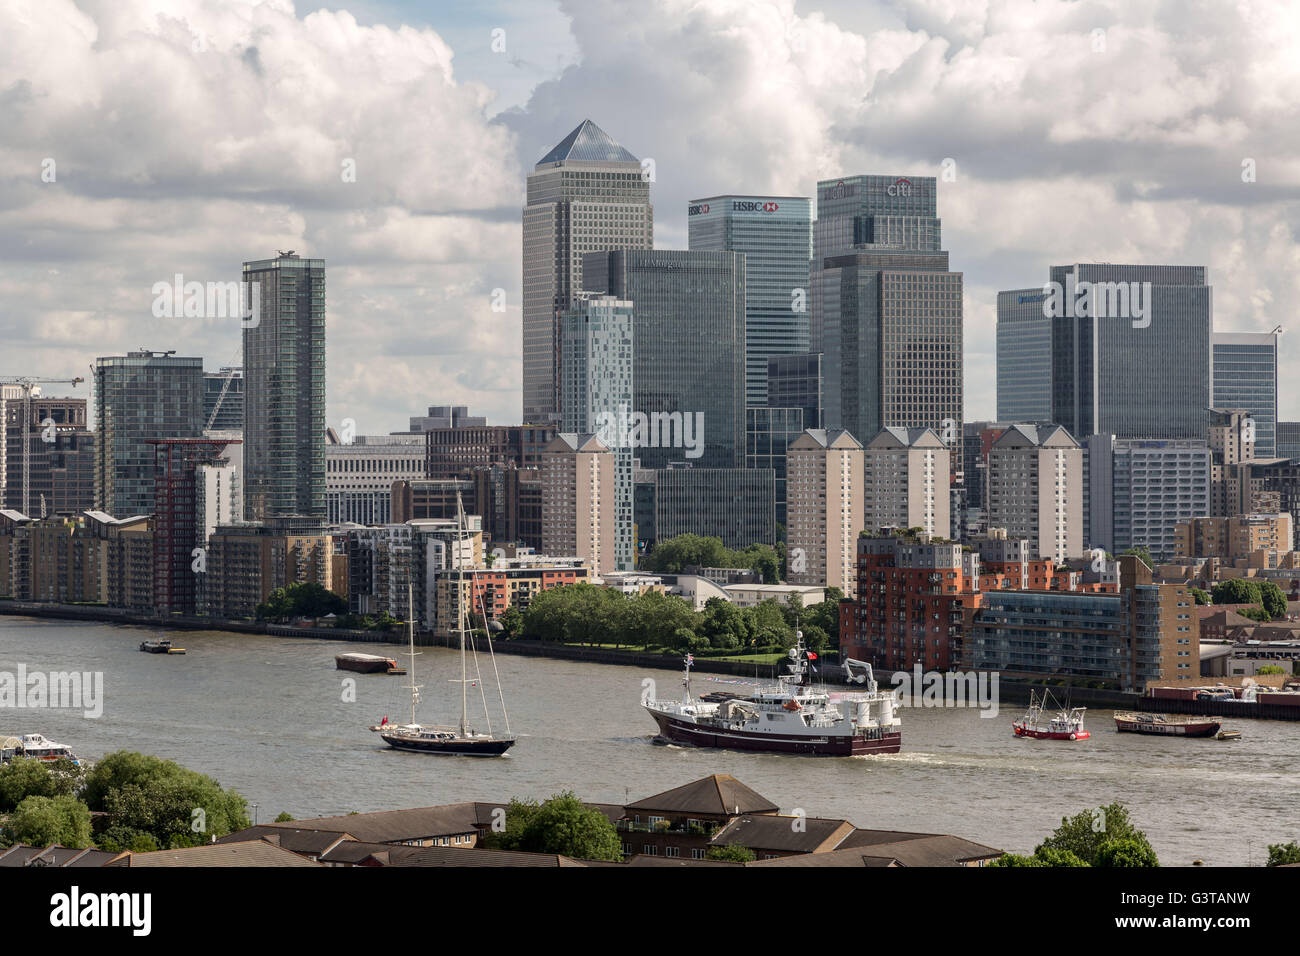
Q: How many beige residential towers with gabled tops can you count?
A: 4